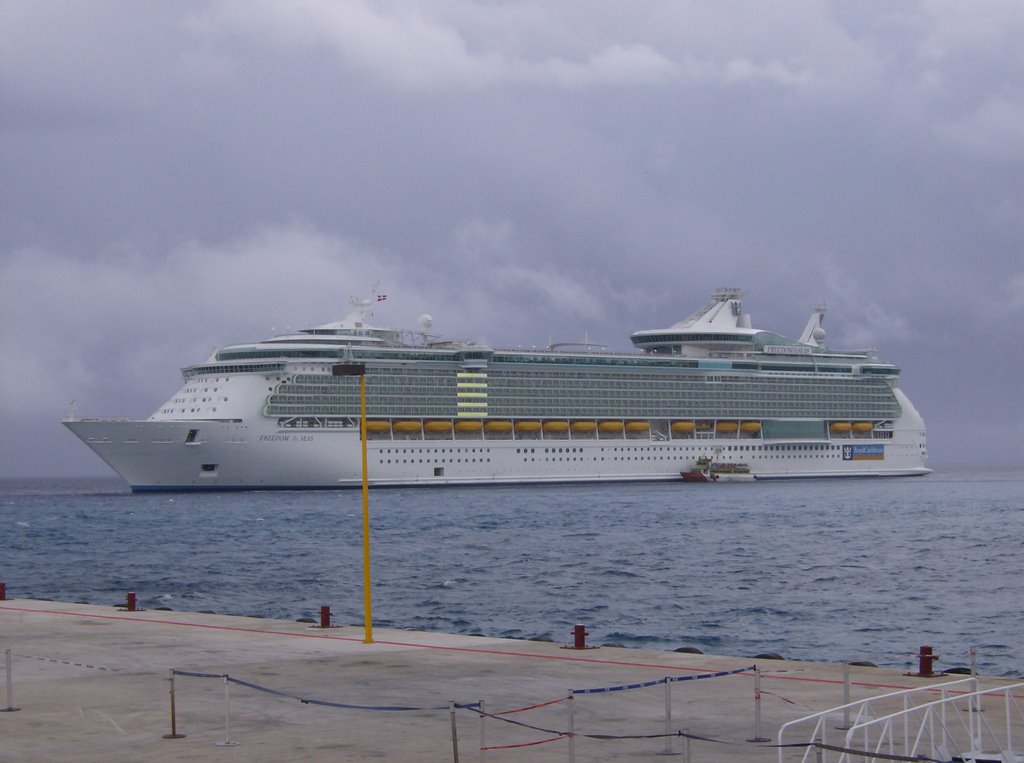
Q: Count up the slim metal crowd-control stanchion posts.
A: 12